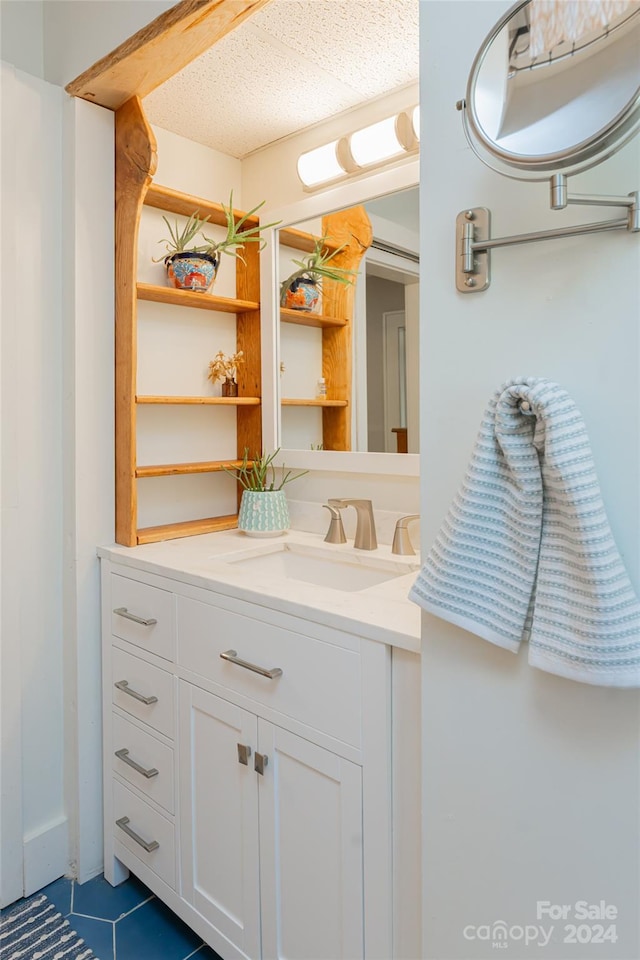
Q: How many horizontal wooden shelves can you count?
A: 5